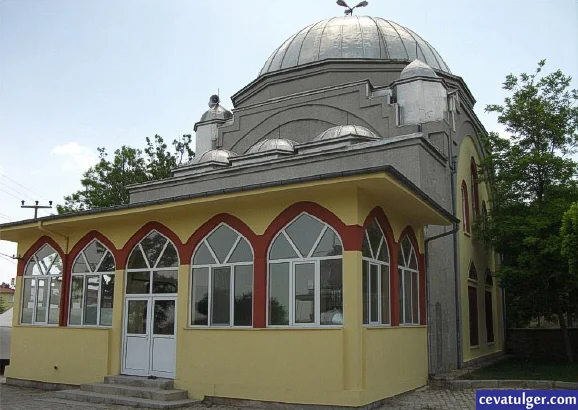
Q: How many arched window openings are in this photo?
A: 12